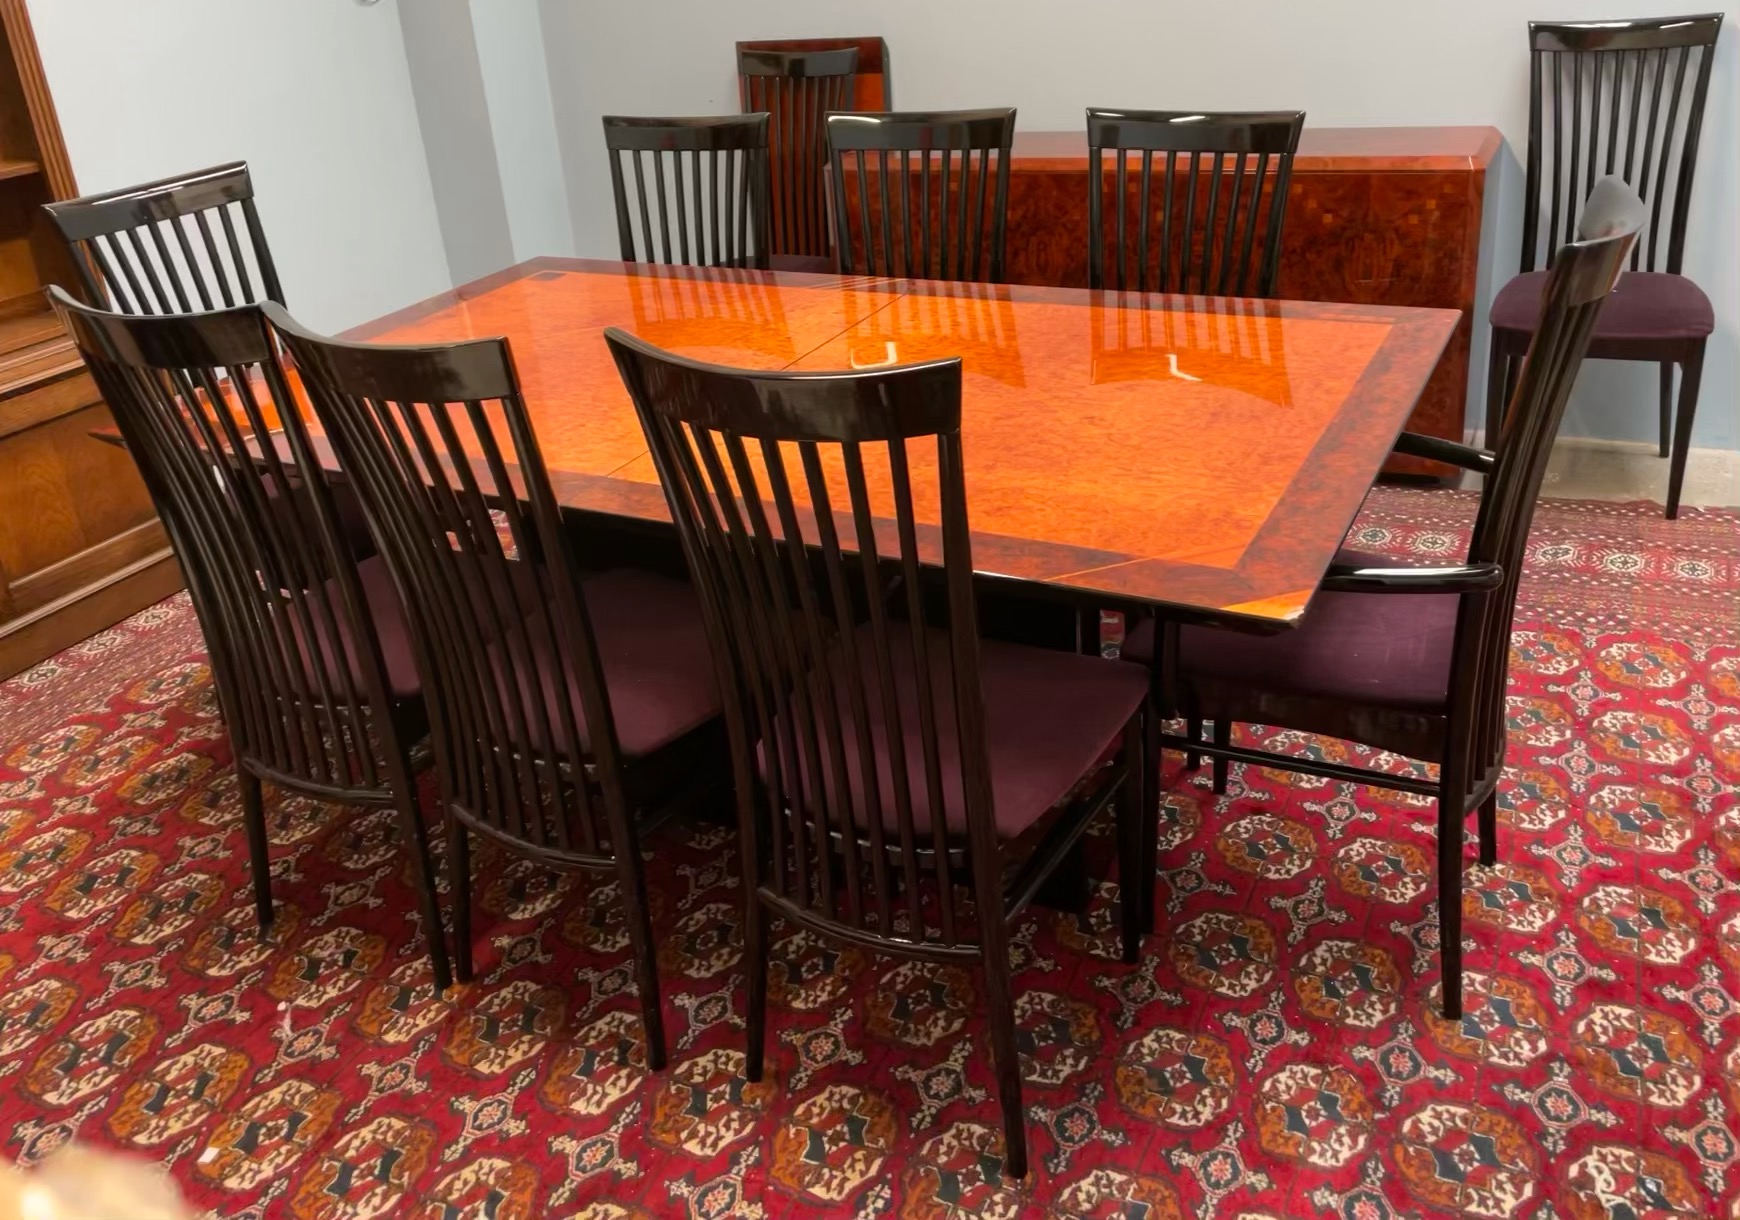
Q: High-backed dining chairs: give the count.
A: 10